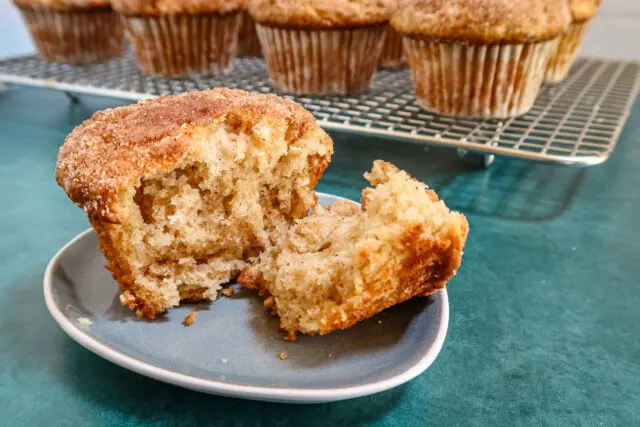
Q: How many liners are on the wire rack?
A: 7